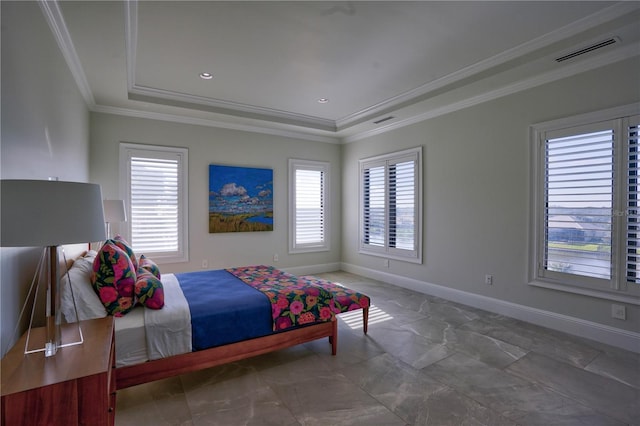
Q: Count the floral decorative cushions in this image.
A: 4